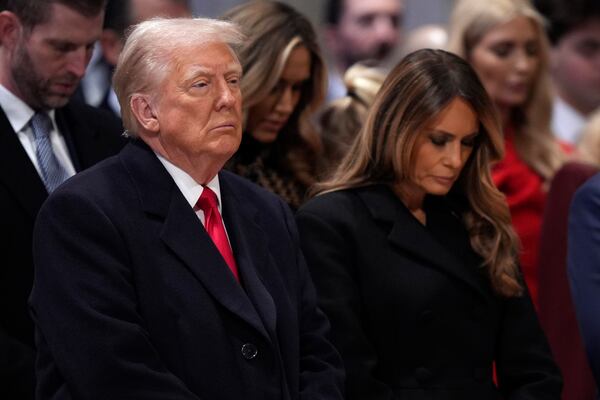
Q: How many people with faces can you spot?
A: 7